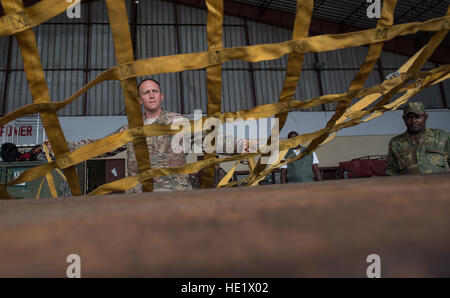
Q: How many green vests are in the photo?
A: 1